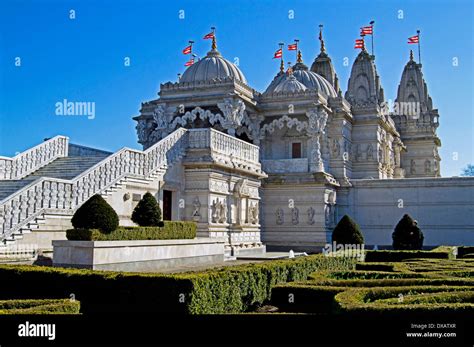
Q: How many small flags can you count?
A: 8